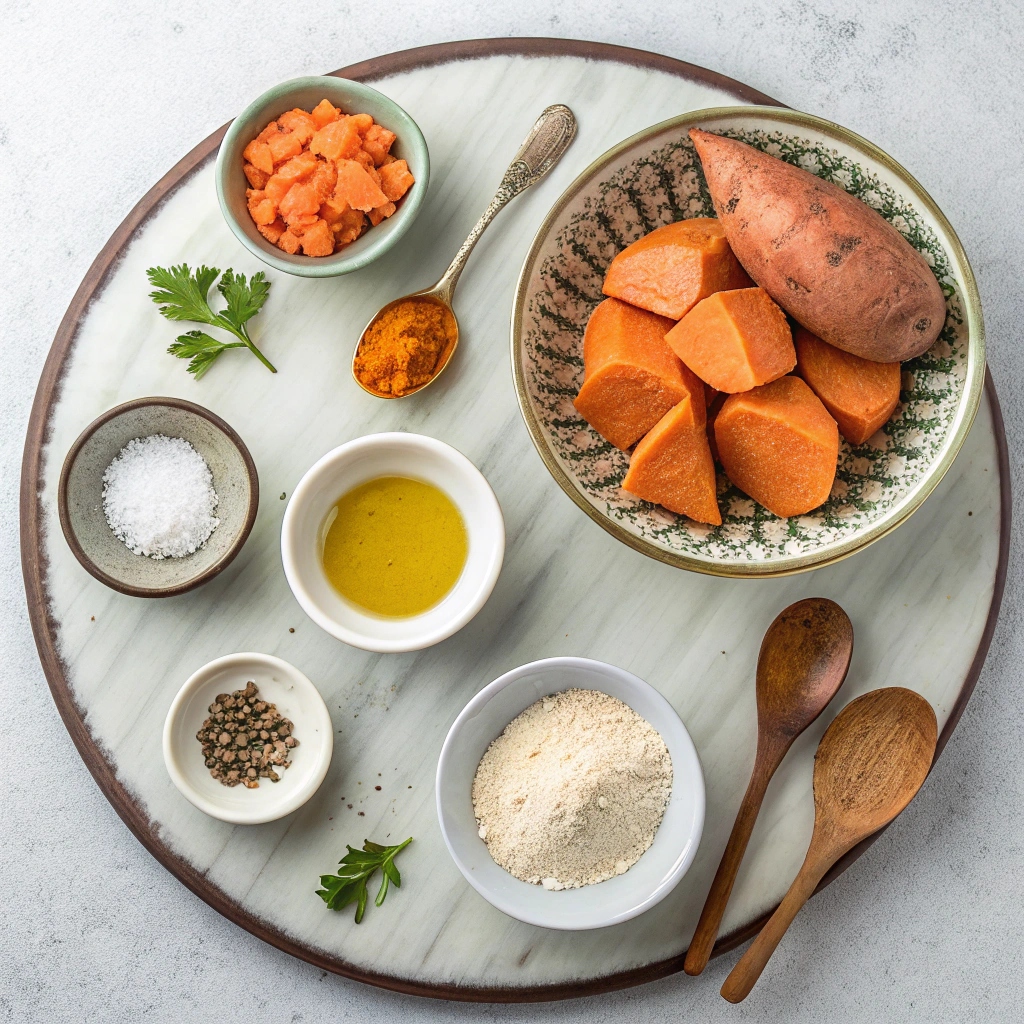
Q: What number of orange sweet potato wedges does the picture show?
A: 6